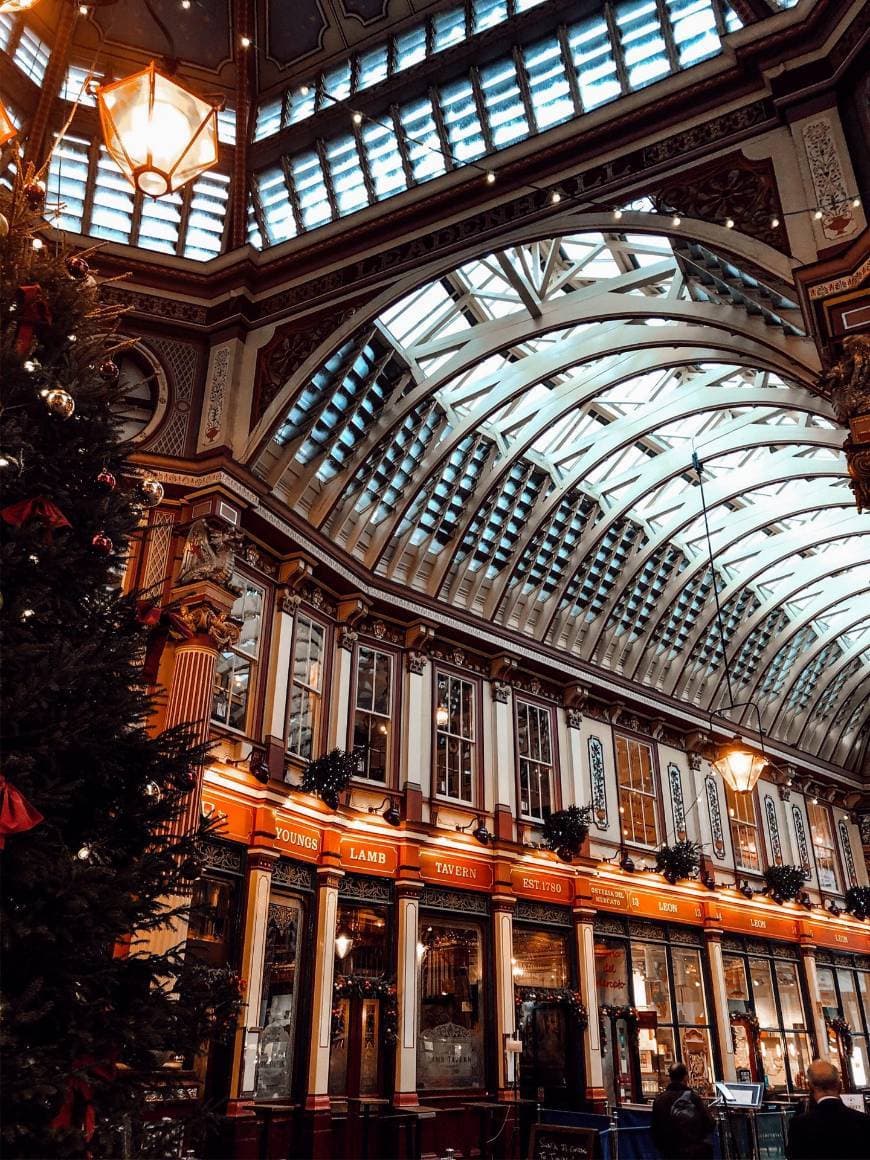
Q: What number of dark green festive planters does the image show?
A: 5